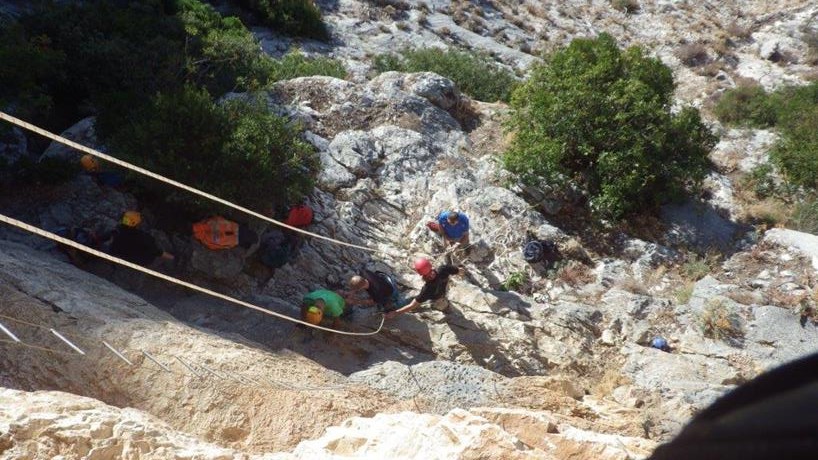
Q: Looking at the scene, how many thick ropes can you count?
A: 2